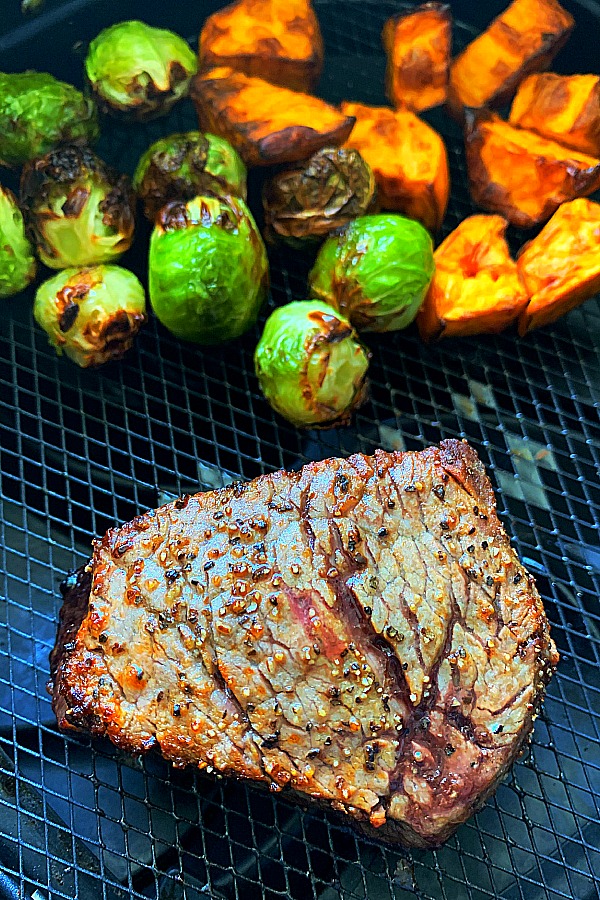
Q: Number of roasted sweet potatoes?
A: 9